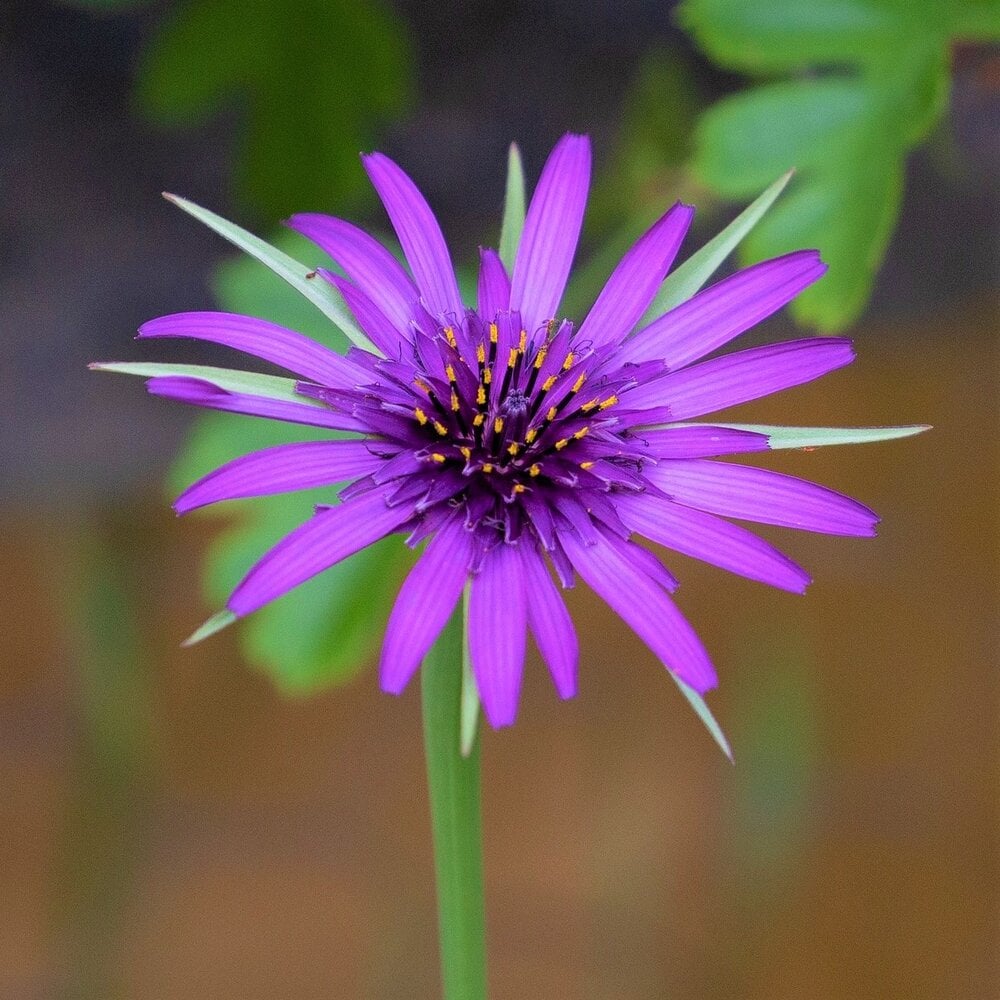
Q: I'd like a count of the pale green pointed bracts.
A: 8